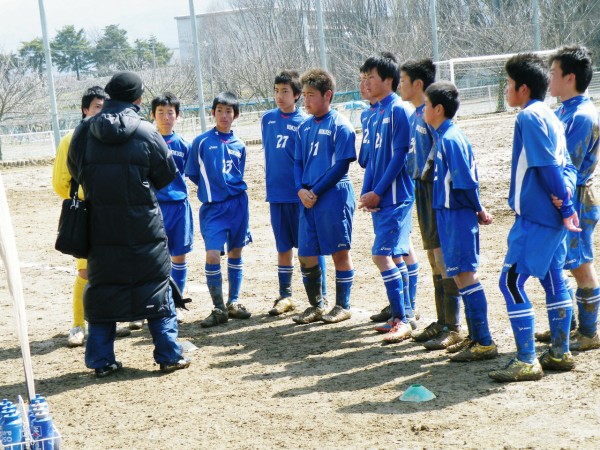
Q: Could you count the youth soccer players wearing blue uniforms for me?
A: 10